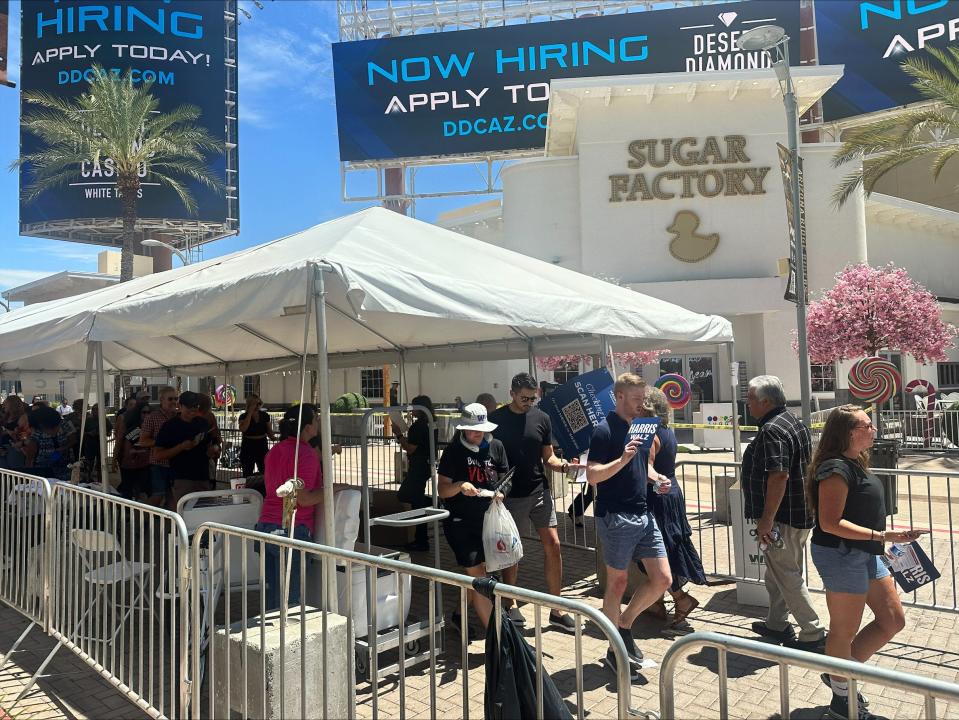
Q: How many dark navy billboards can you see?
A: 3